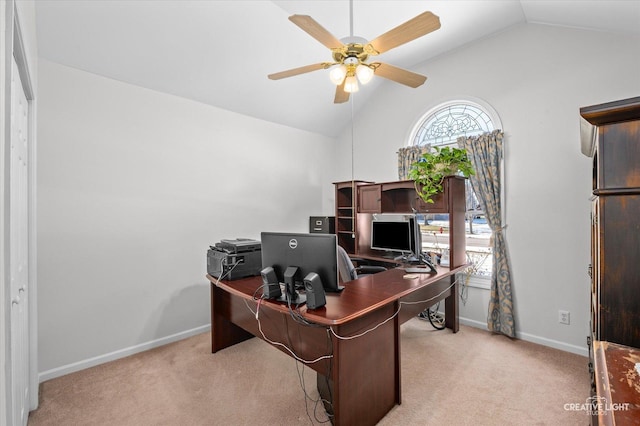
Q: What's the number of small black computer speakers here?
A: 2